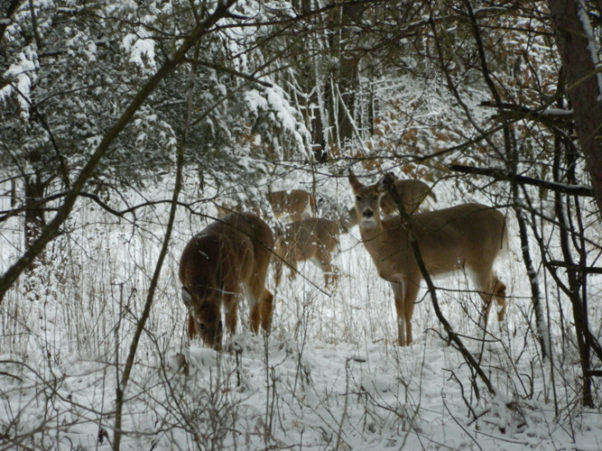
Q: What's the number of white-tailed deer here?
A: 5